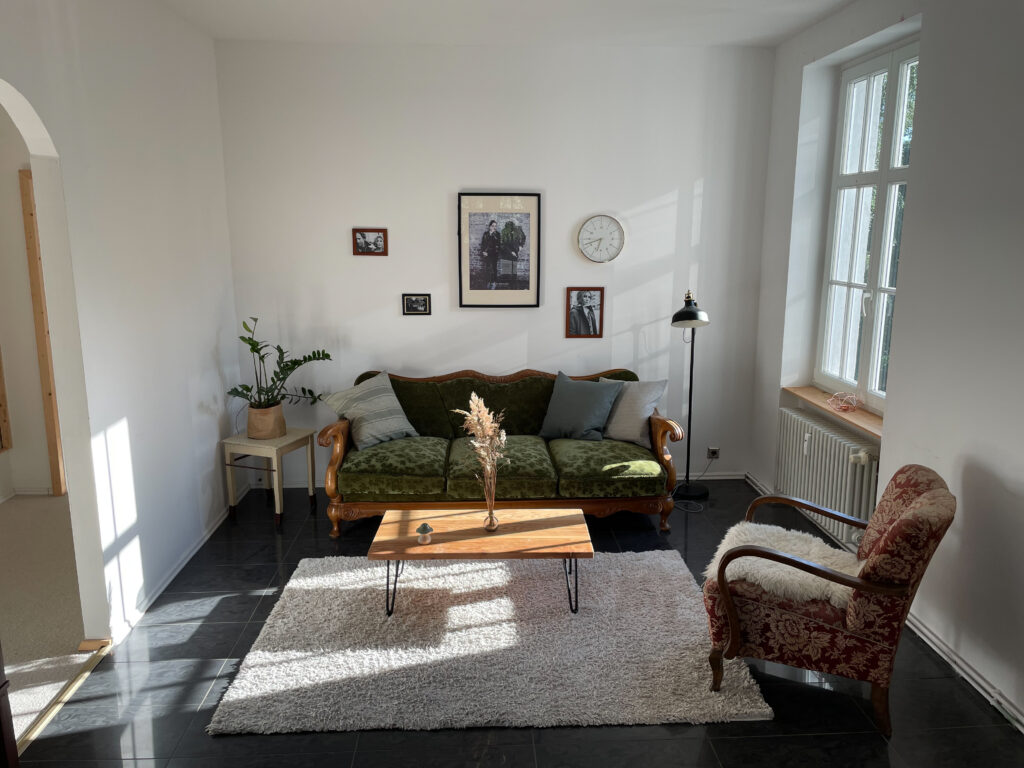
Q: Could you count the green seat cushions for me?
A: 3